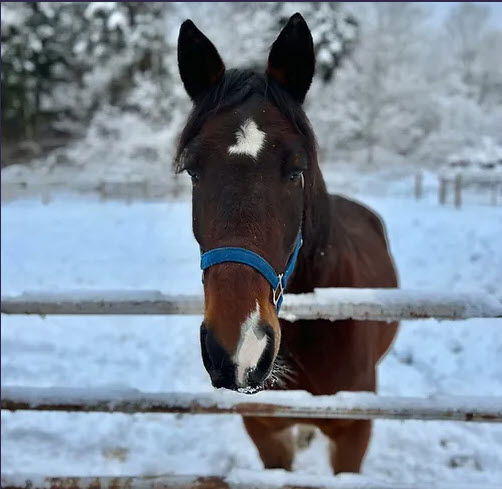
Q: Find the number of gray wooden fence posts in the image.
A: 3